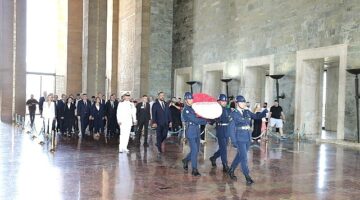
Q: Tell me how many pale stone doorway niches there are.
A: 4